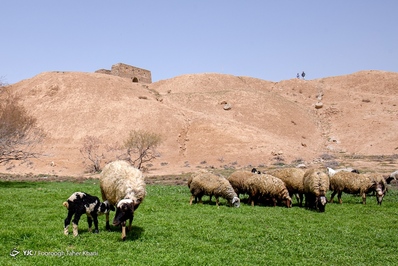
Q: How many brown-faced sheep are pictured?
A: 1